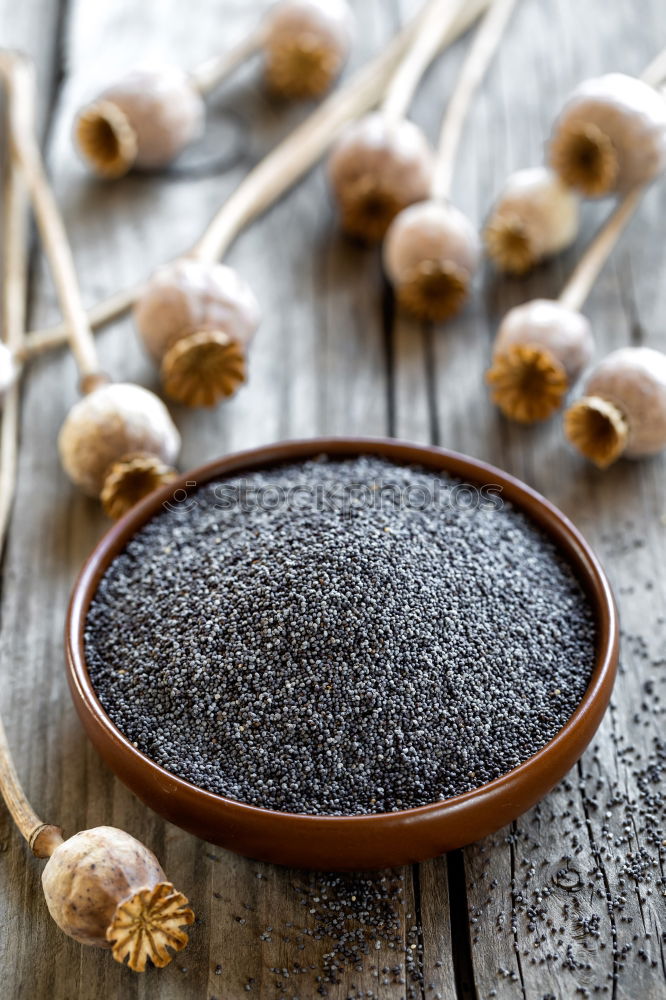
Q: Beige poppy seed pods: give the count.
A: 11